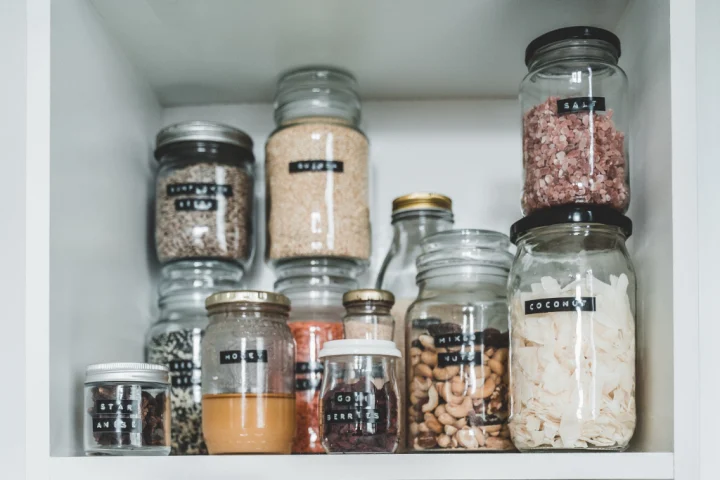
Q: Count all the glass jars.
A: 12